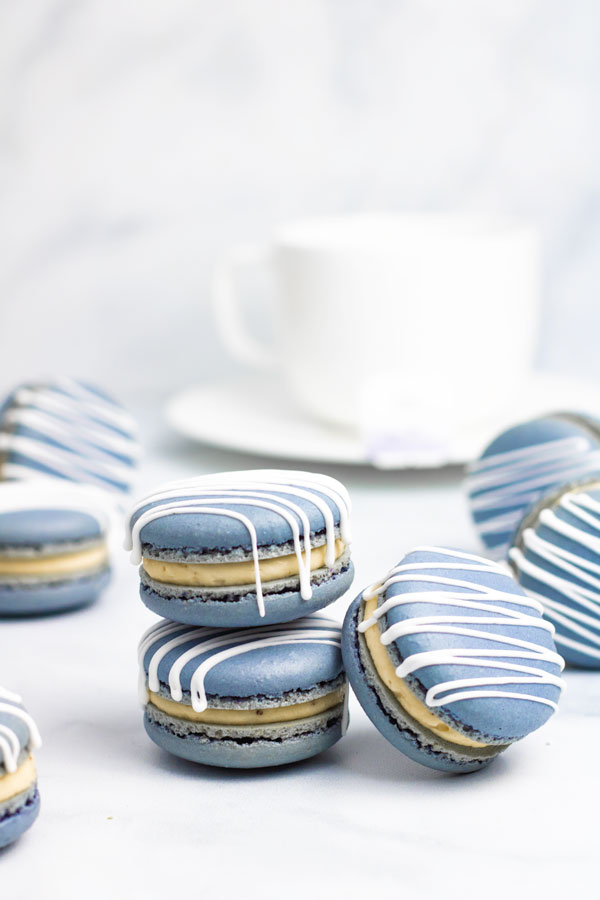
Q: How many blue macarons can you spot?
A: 8